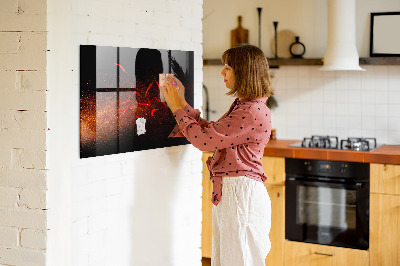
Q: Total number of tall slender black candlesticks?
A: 2